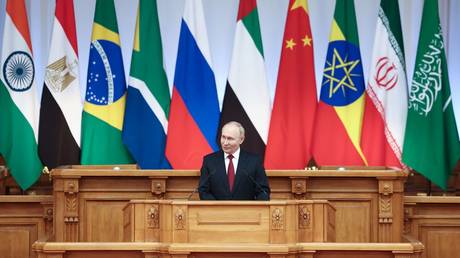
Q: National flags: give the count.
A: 10